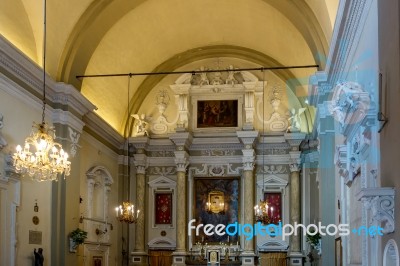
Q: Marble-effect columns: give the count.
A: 4